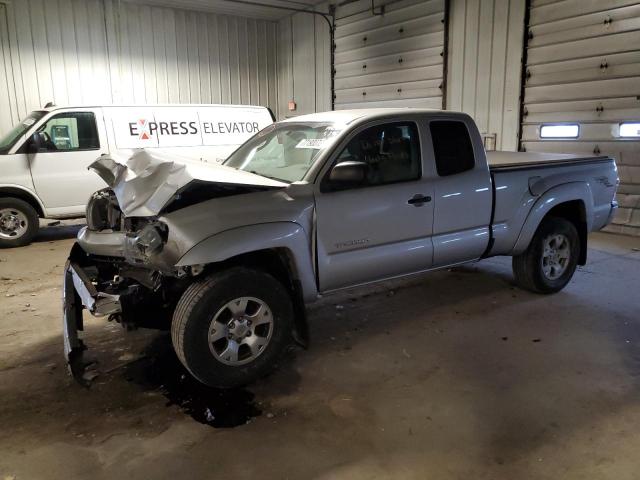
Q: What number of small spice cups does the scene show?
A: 0